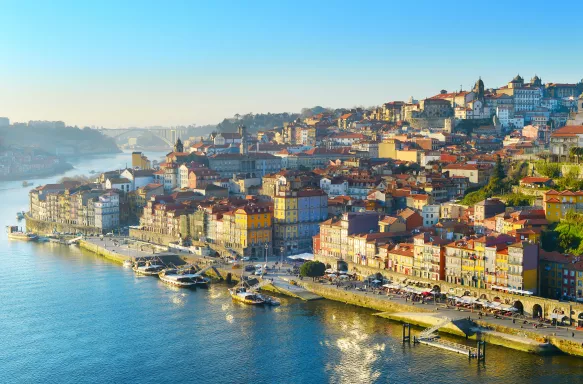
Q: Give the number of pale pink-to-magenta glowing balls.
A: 0